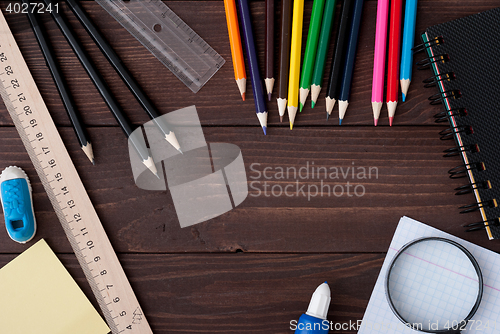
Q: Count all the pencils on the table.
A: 15